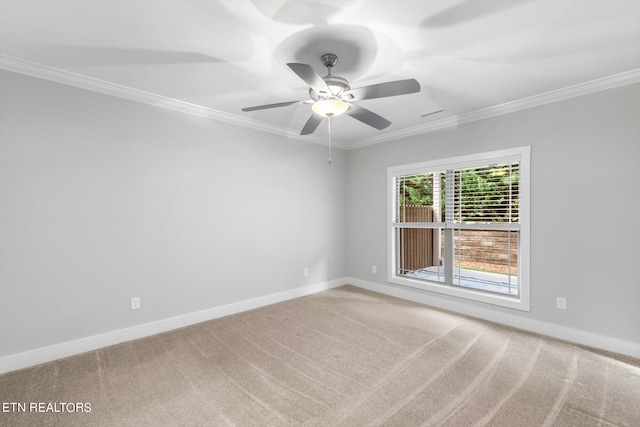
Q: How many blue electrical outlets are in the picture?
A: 0